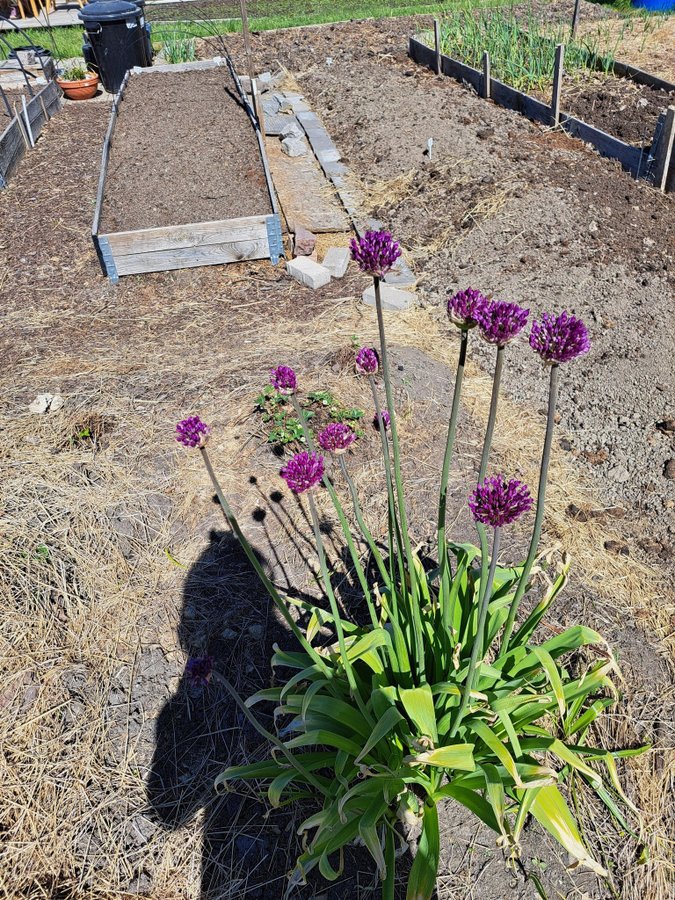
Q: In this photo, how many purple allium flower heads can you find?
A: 12